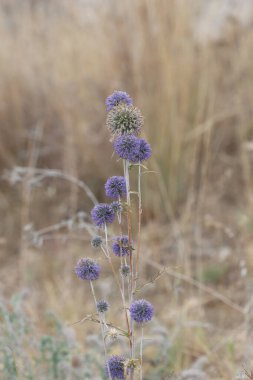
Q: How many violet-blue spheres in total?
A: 9